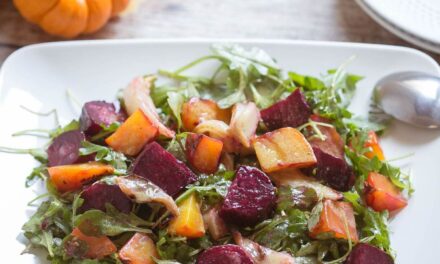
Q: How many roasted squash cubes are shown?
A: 11